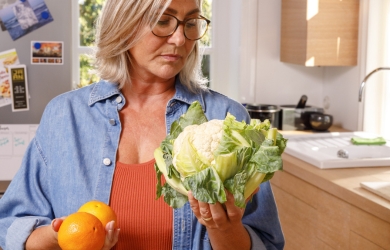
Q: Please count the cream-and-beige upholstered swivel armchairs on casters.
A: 0